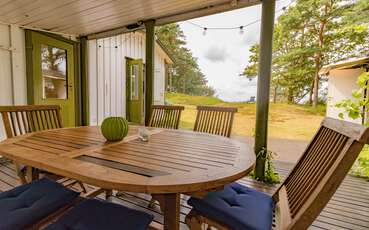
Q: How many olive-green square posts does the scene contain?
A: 3